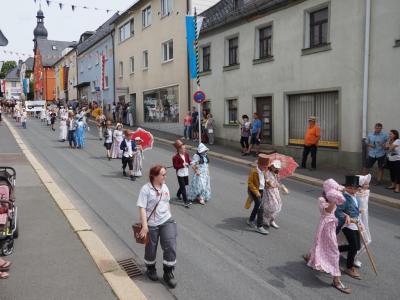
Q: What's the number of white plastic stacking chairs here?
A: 0